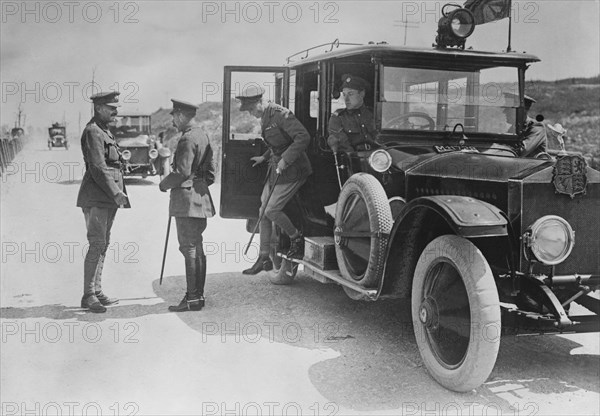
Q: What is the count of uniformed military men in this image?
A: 5